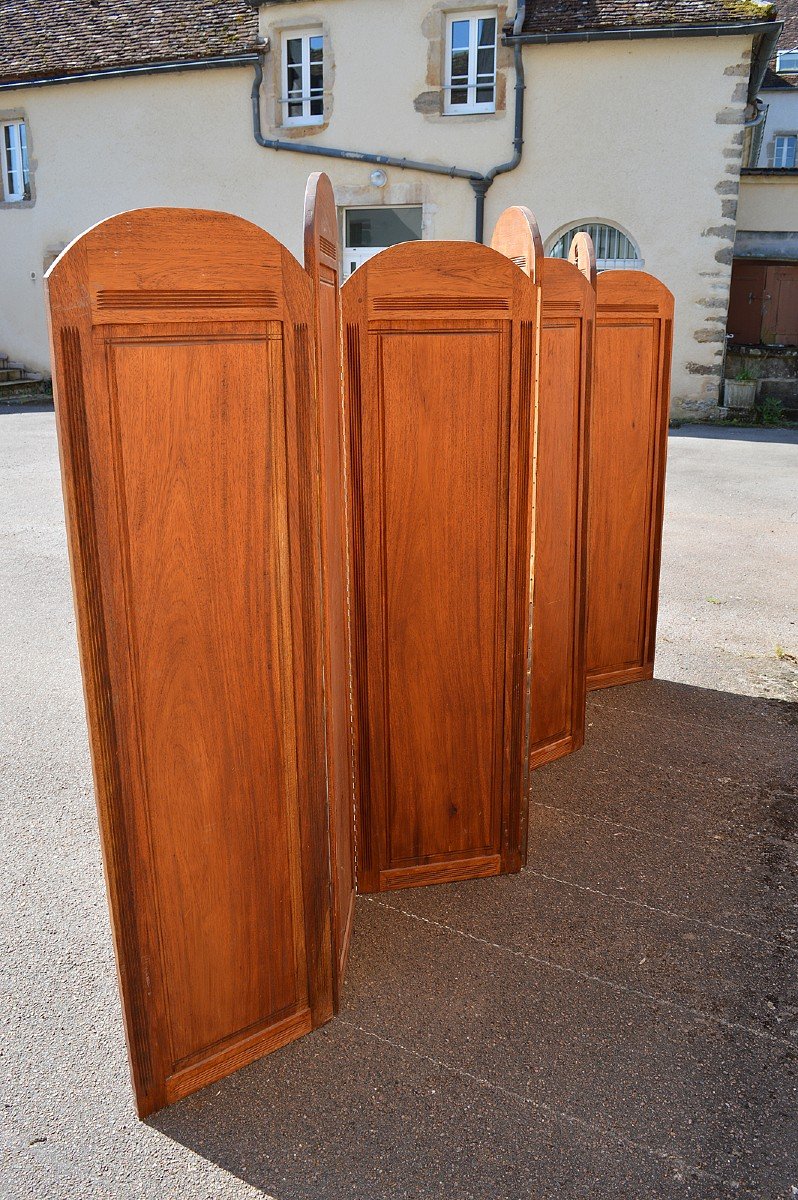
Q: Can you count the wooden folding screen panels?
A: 7